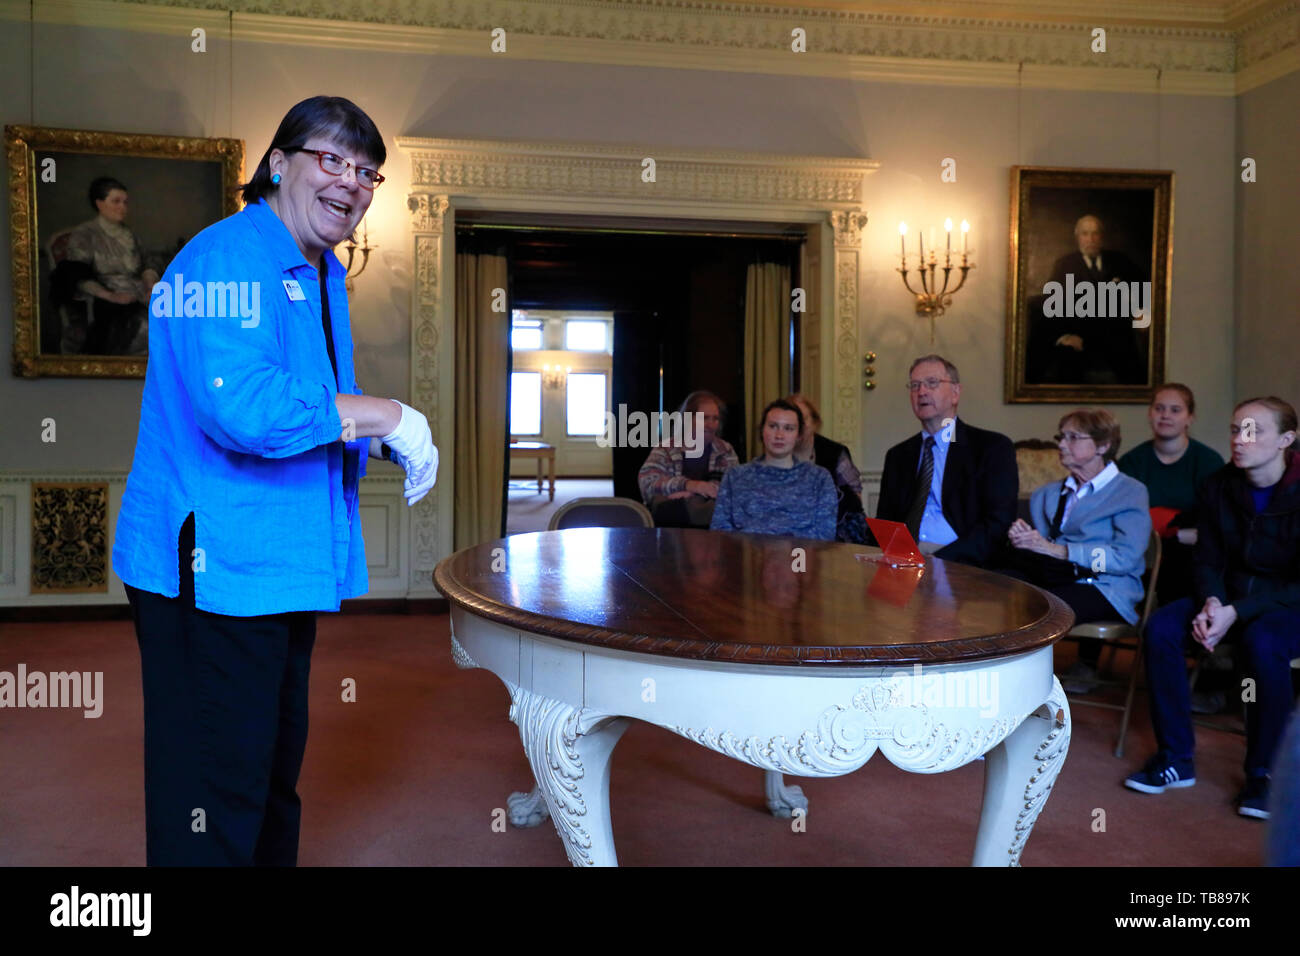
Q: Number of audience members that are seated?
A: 7